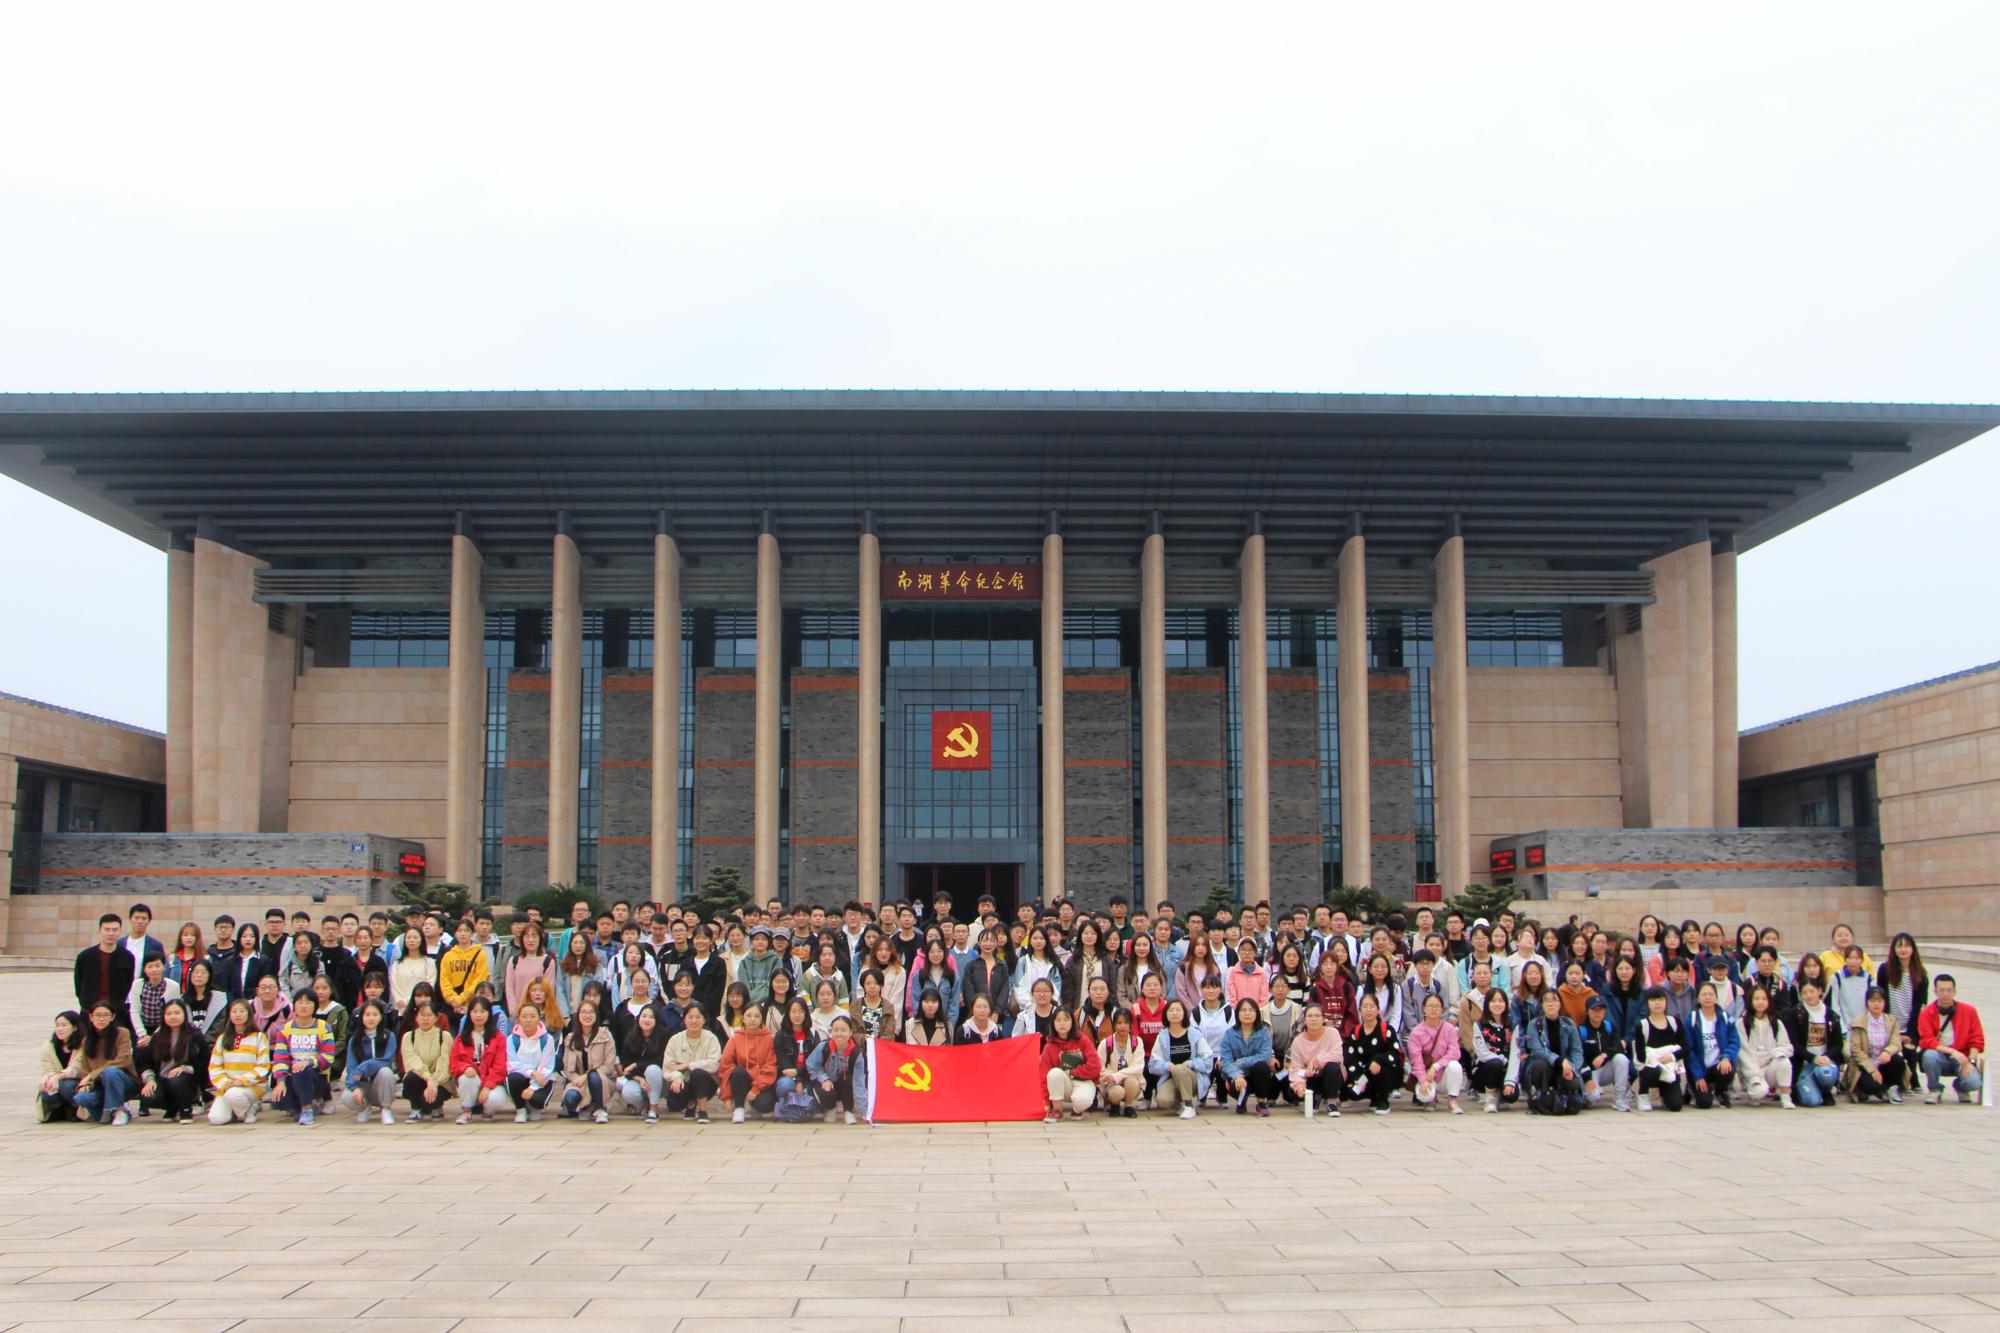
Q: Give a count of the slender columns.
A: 10